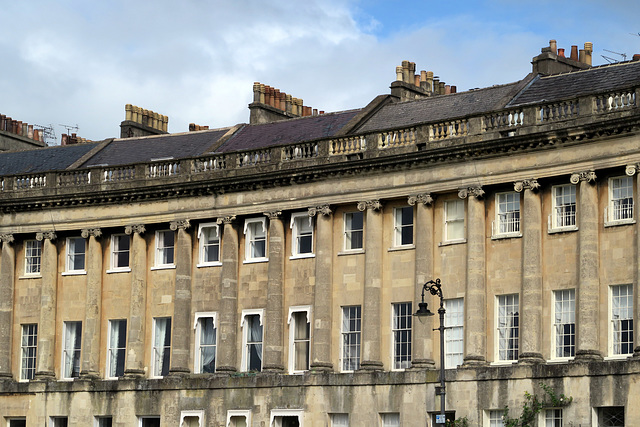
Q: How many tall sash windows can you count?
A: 13